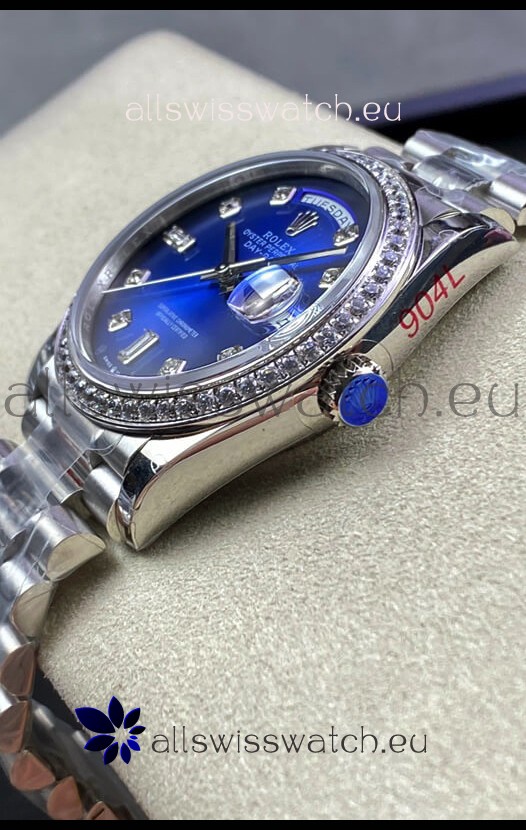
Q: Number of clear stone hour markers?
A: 10